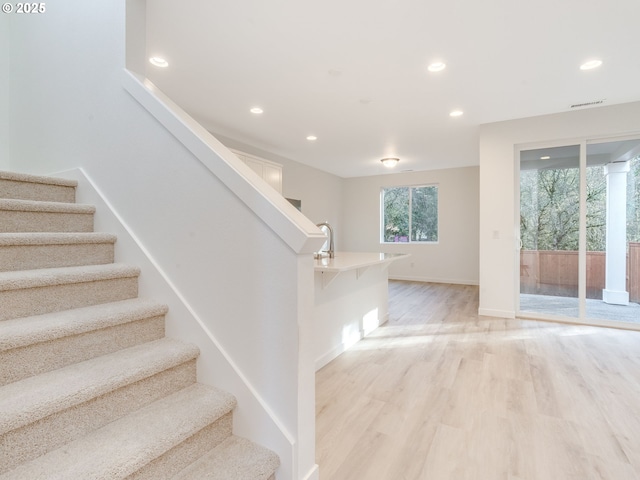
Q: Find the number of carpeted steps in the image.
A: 8